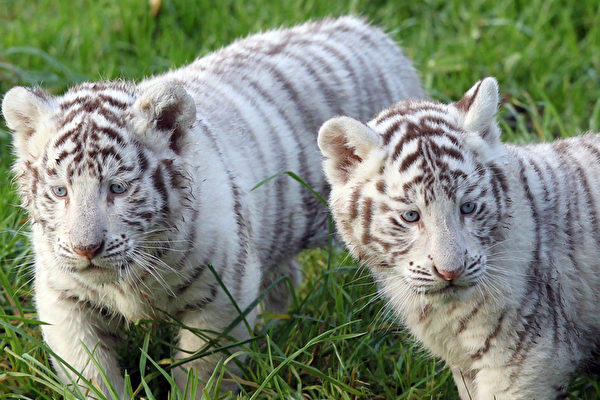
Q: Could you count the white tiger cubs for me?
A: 2